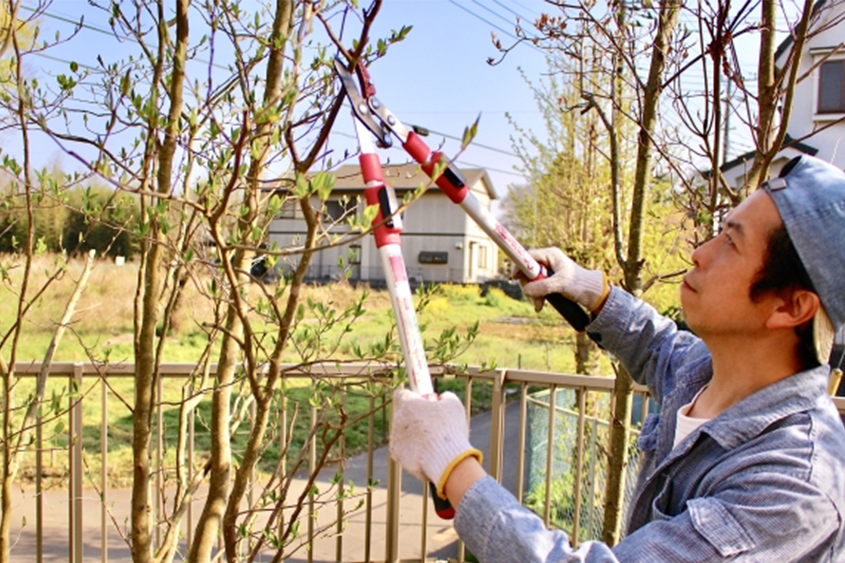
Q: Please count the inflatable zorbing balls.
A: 0